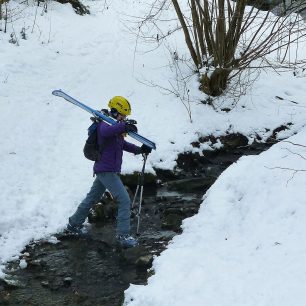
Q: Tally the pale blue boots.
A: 2